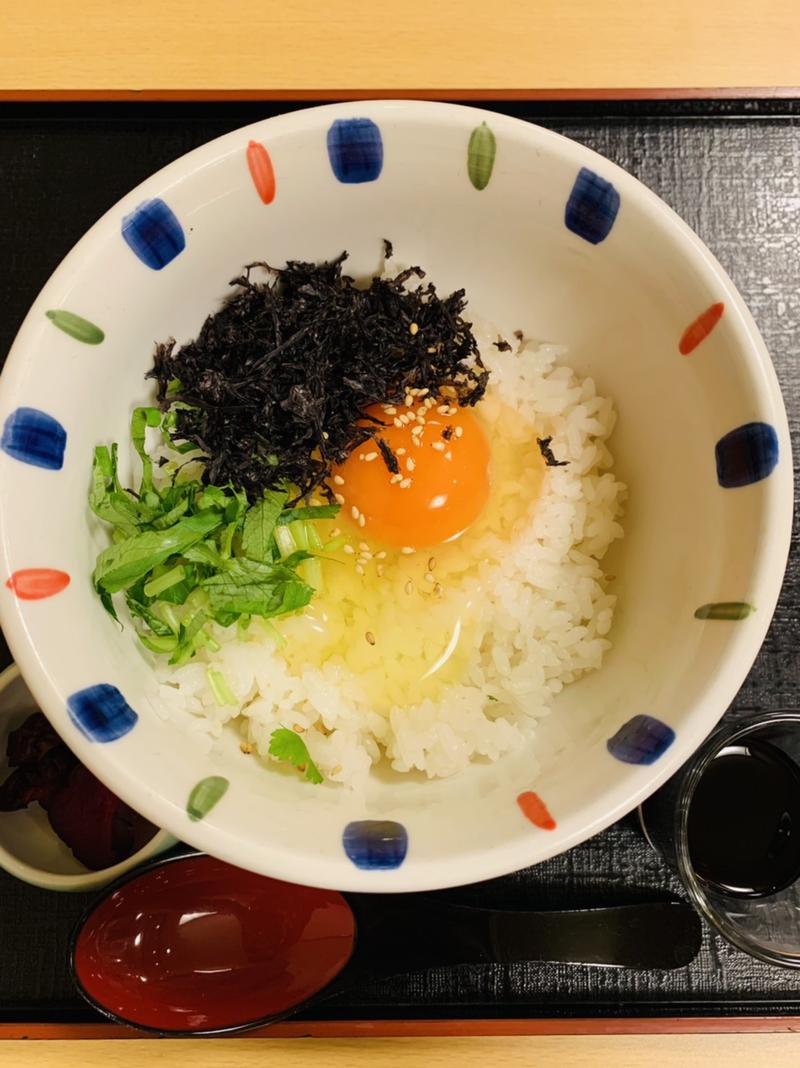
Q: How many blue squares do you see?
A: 8